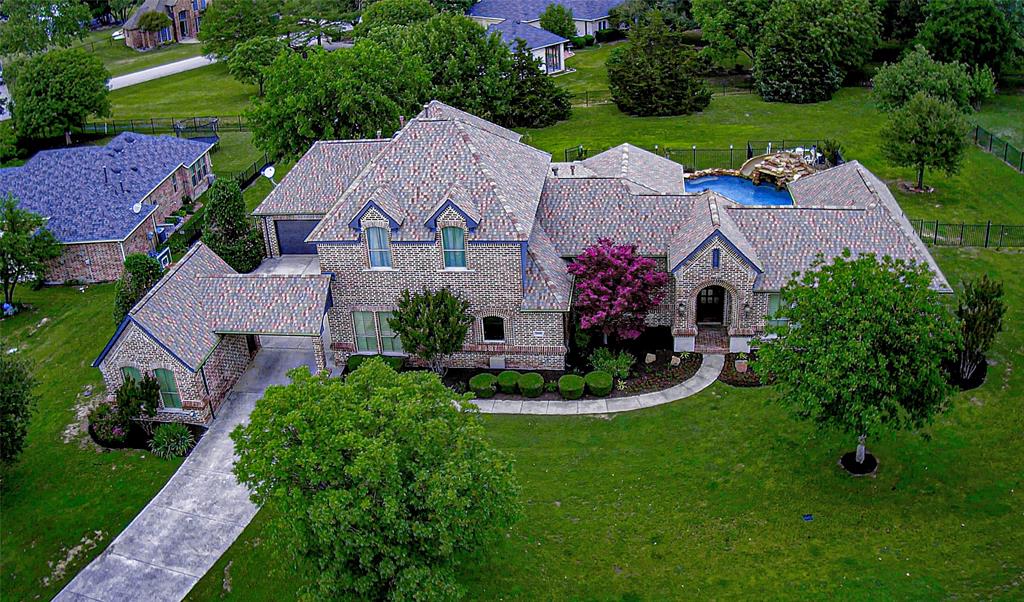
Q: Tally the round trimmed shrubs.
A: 5